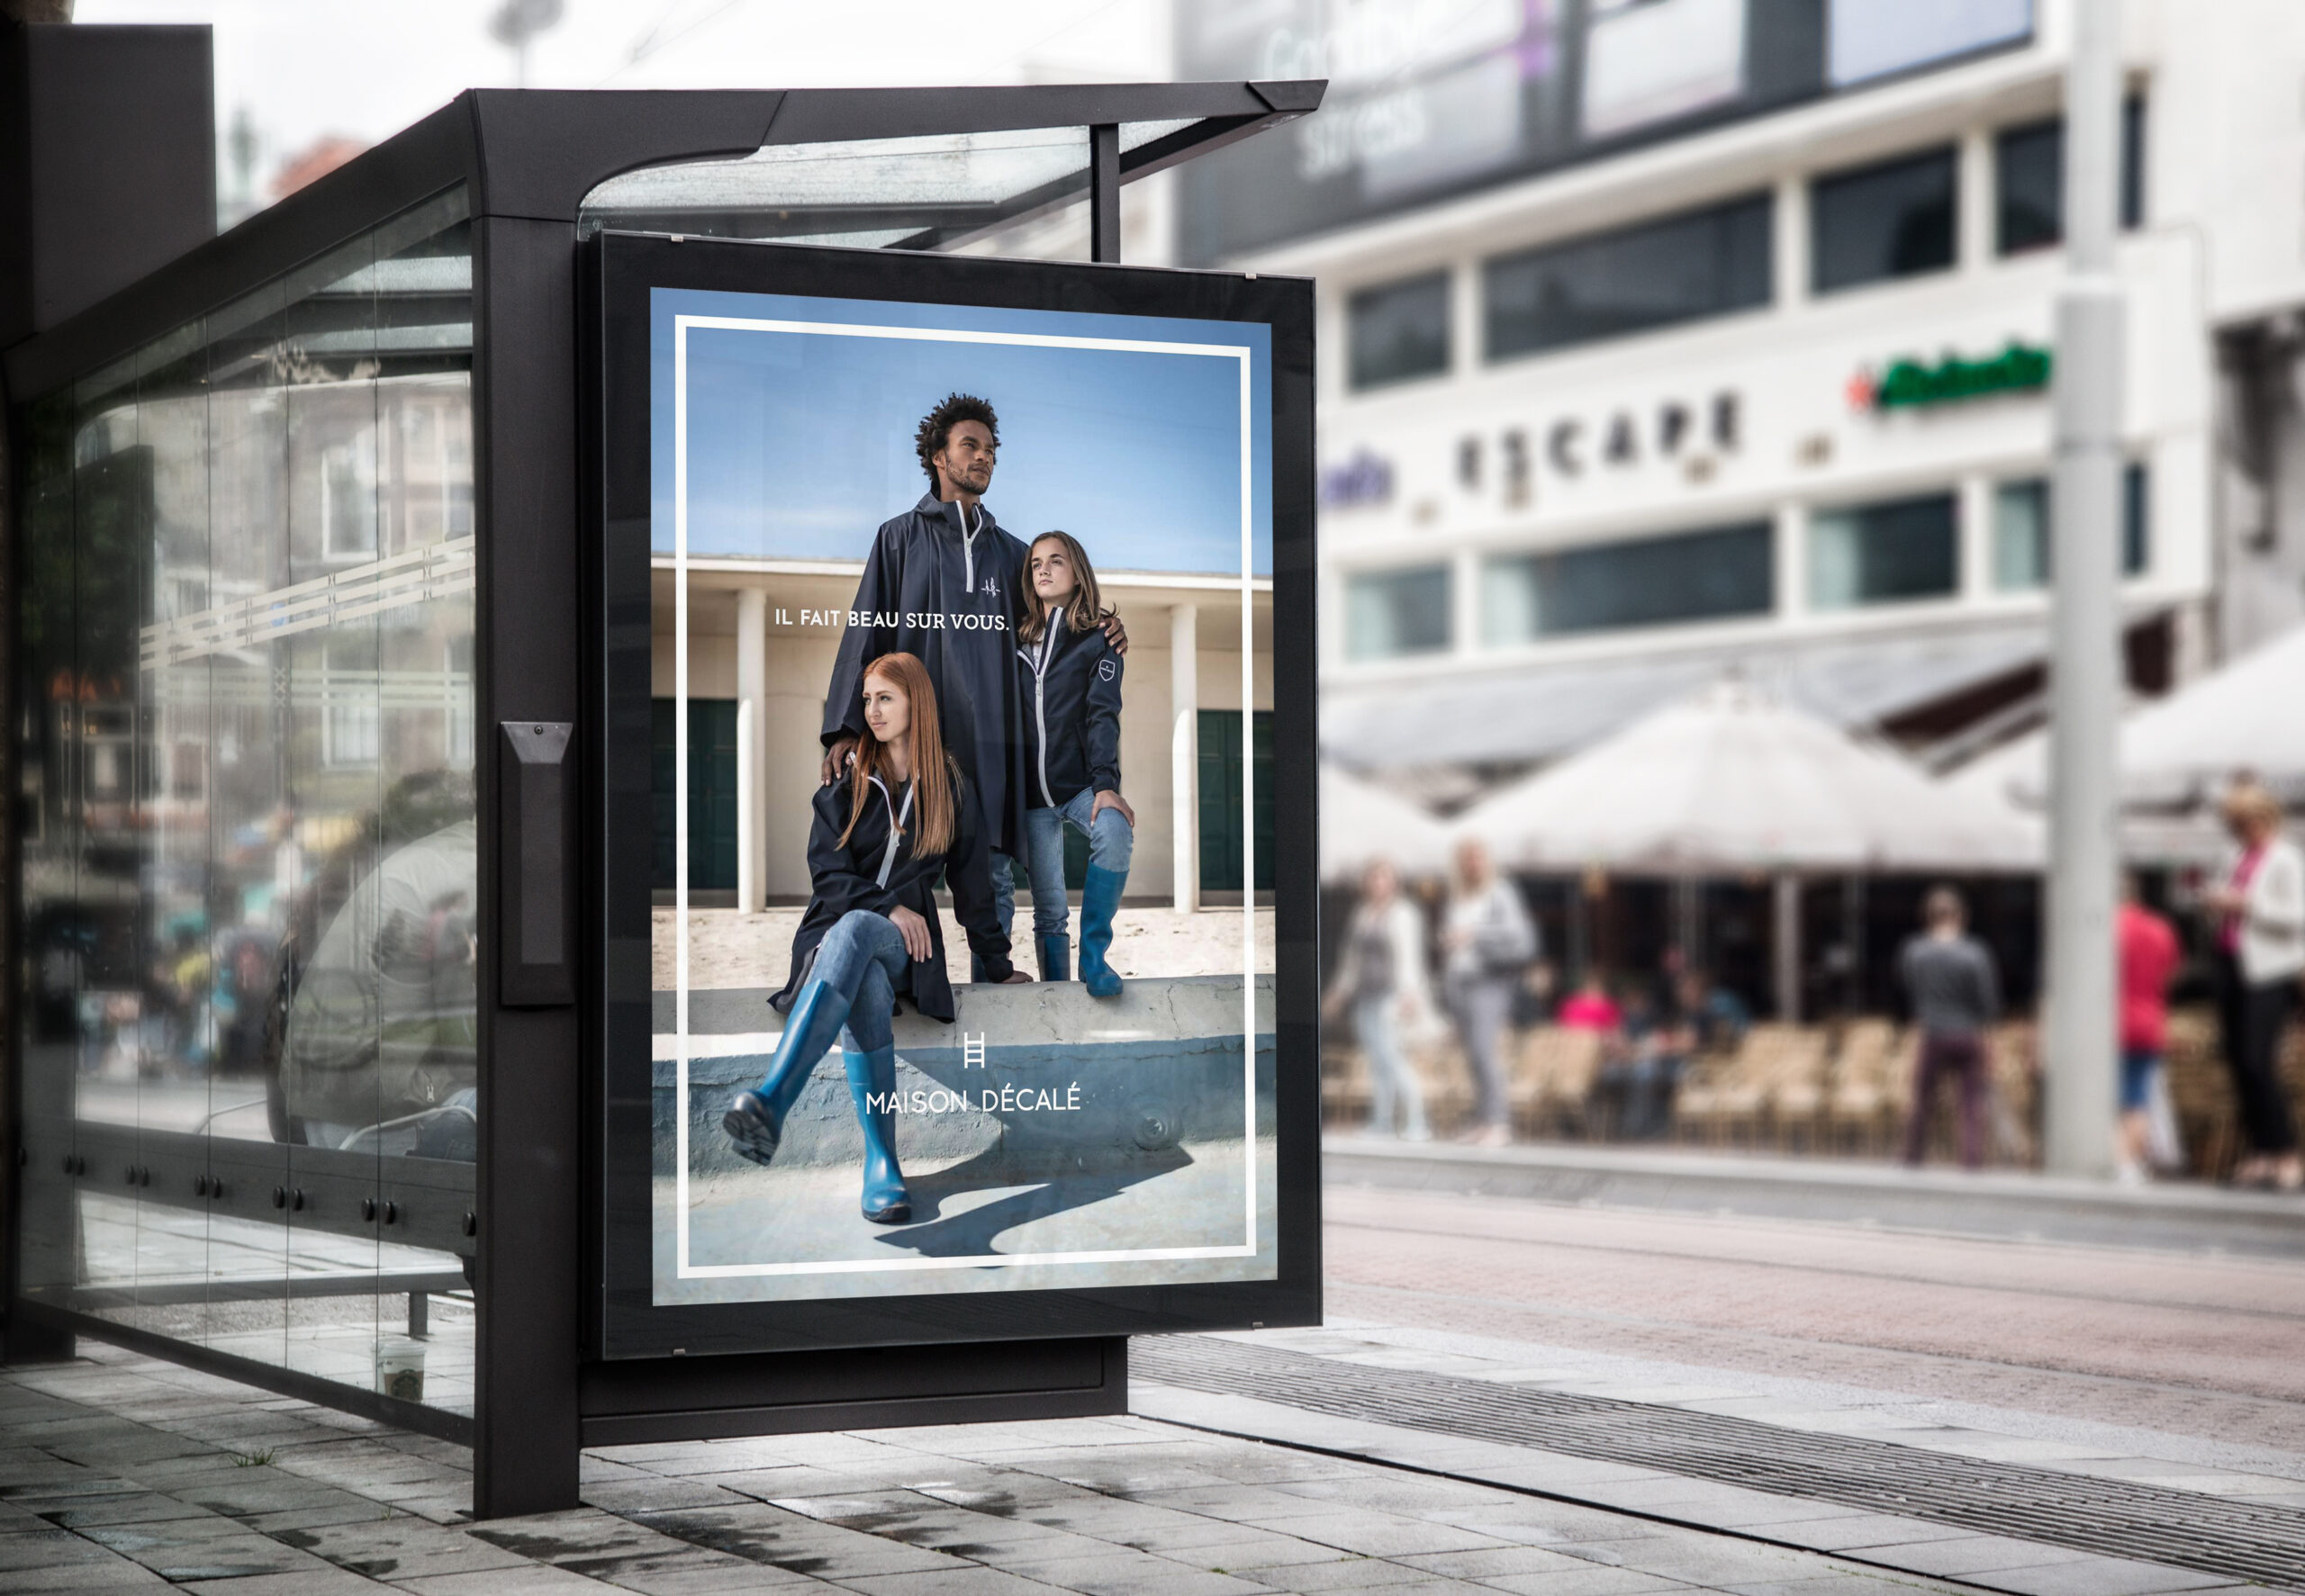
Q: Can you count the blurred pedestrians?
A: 5